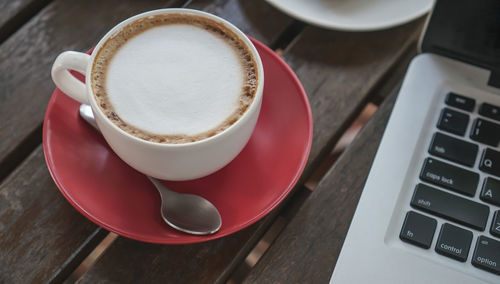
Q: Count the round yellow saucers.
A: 0